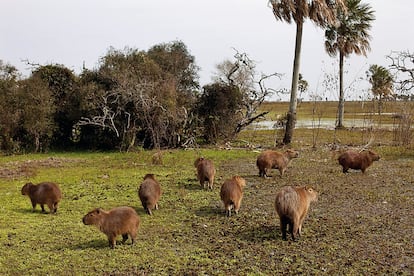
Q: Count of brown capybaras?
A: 8